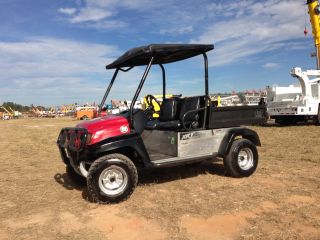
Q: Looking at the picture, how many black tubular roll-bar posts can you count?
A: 4